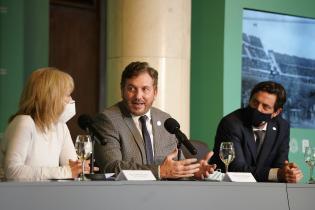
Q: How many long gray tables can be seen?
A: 1